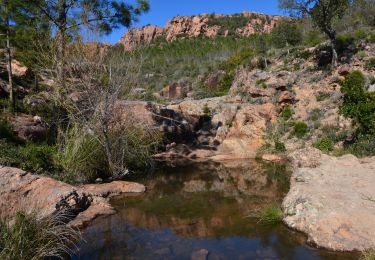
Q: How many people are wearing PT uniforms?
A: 0